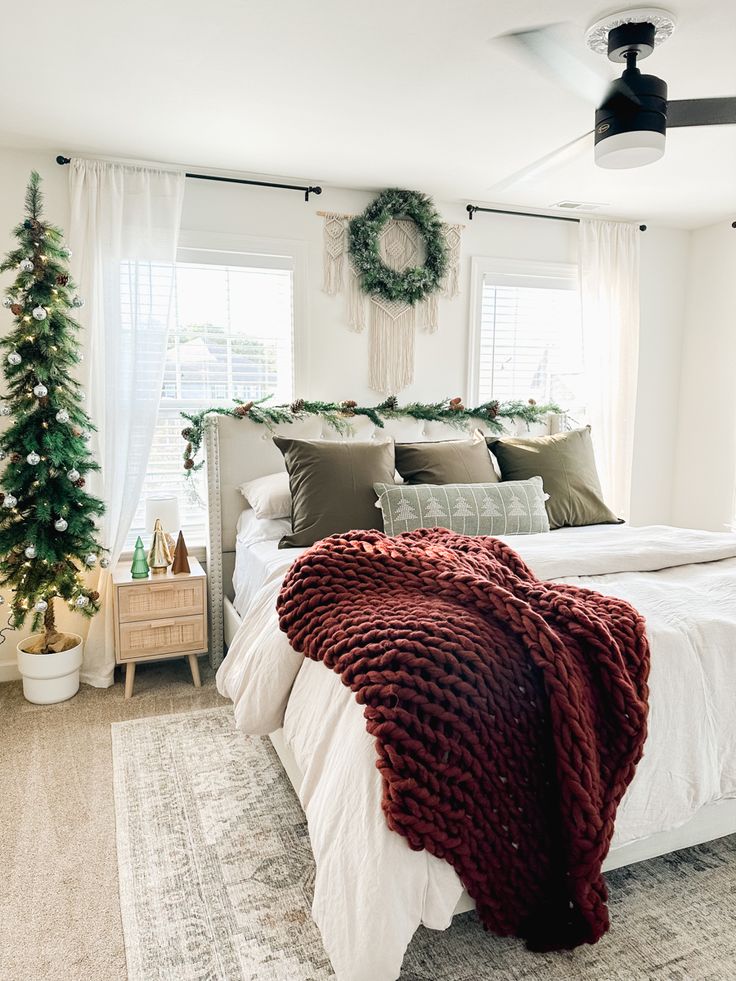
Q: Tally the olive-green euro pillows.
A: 3